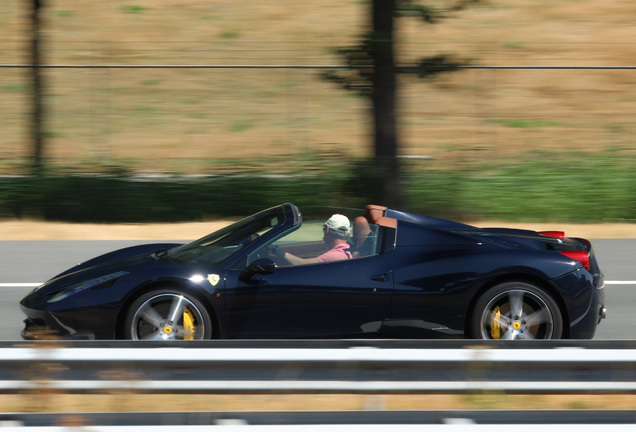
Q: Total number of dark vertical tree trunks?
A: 2